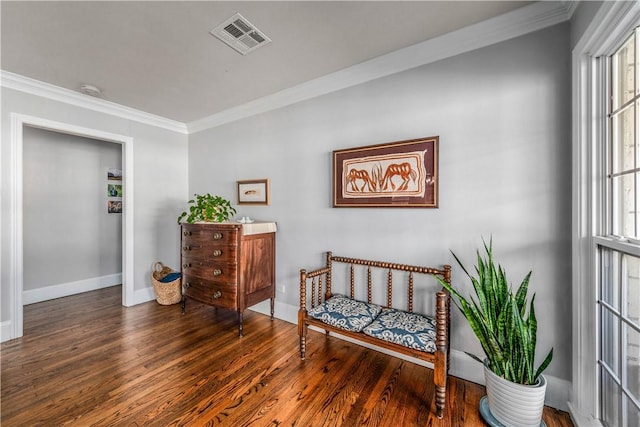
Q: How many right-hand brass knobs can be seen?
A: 4